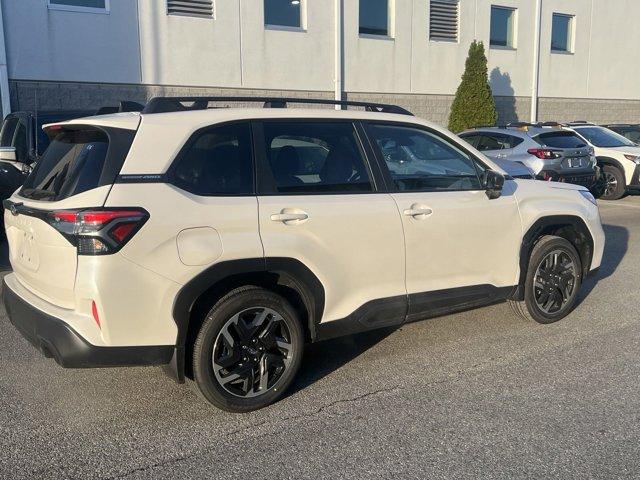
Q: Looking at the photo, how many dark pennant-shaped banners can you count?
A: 0